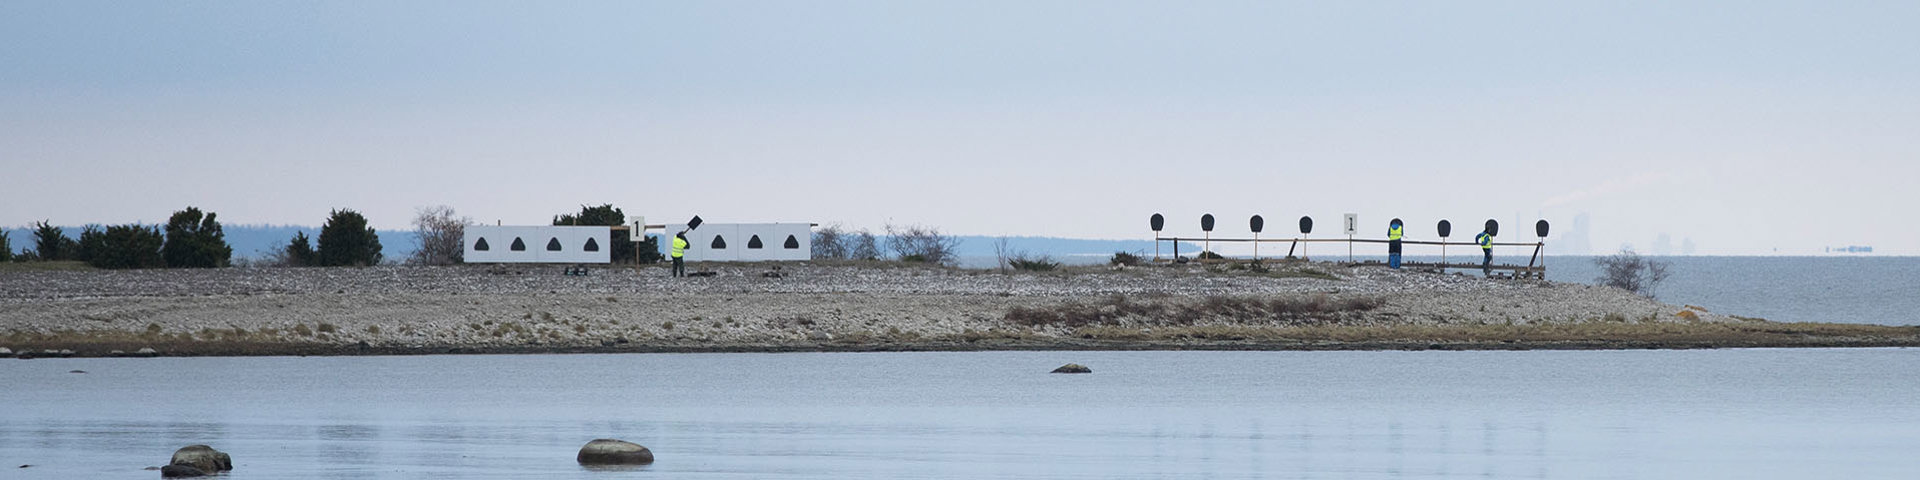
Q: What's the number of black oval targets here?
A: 8